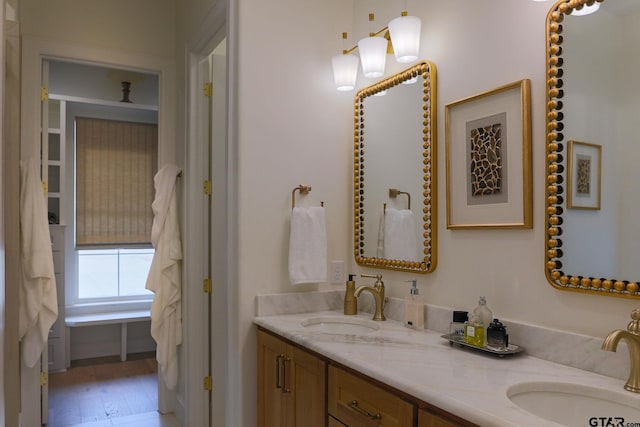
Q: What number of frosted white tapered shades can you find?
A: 3